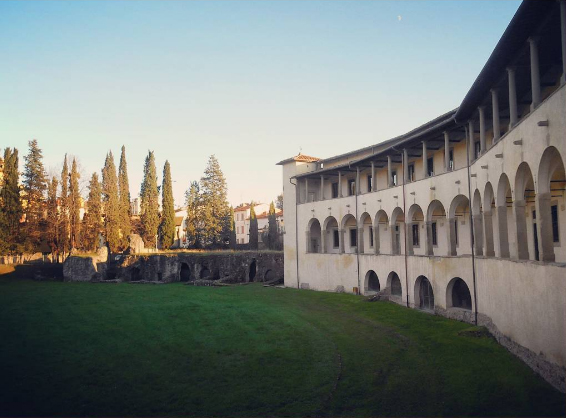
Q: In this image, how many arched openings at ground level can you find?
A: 4